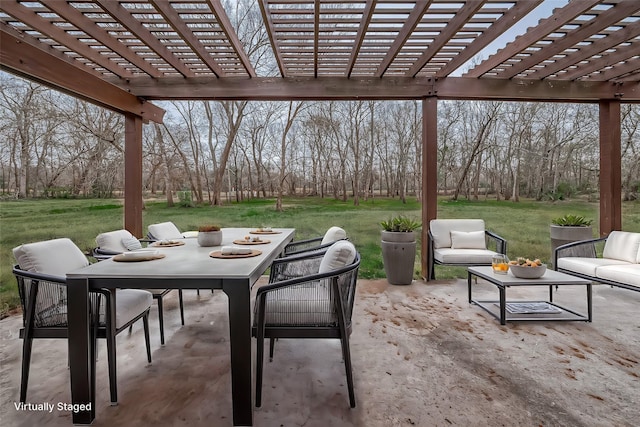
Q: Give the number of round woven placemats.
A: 5